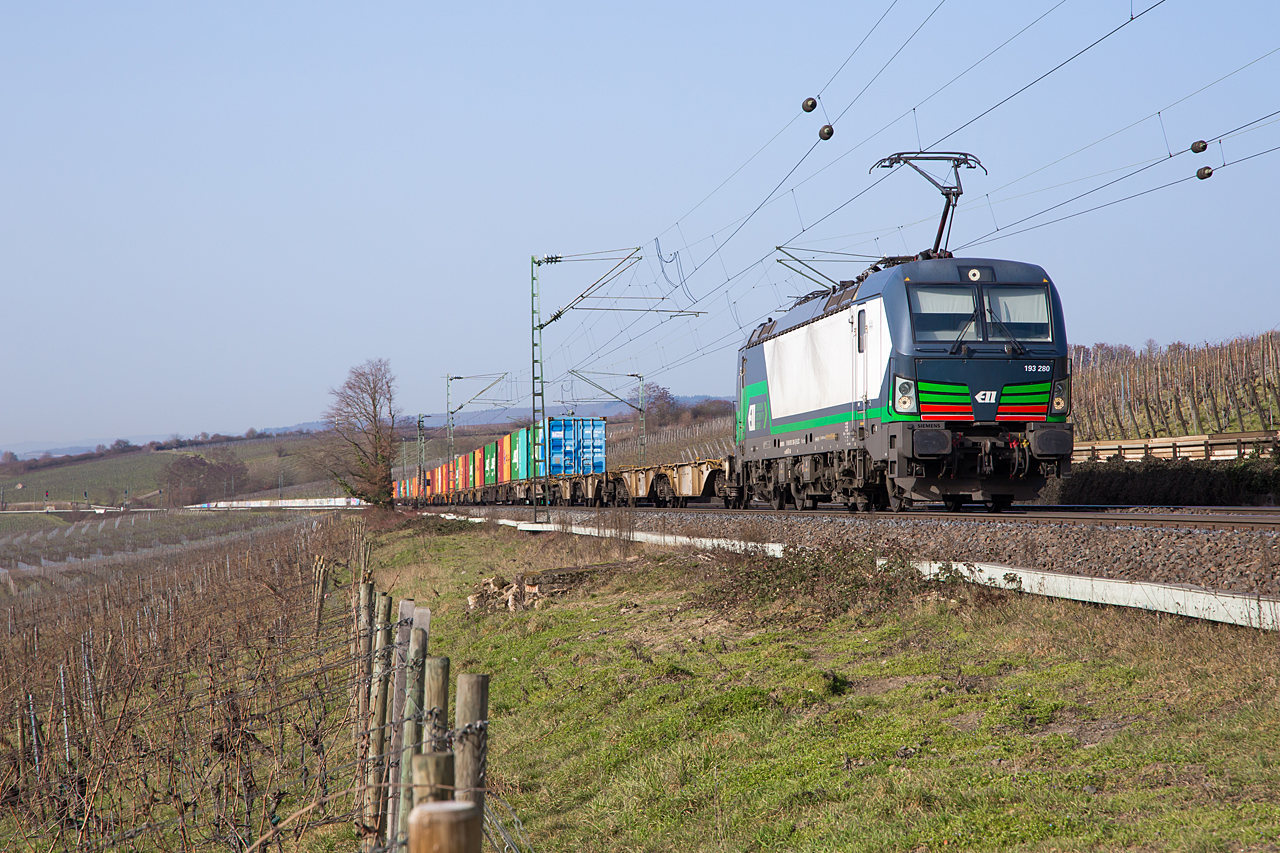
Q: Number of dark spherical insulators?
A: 4